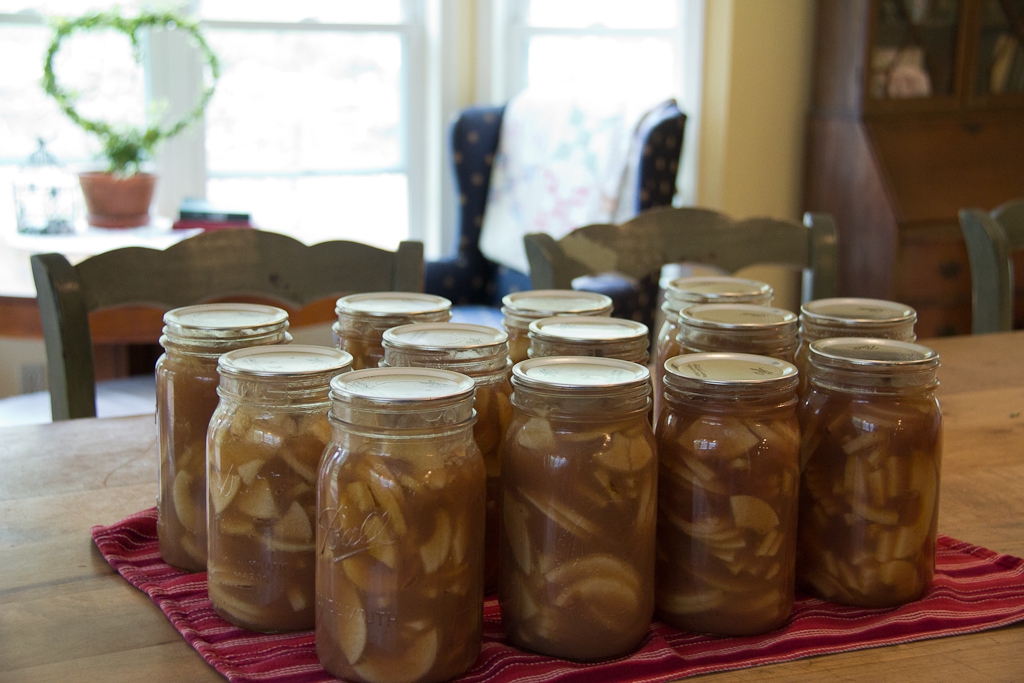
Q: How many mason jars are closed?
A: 13